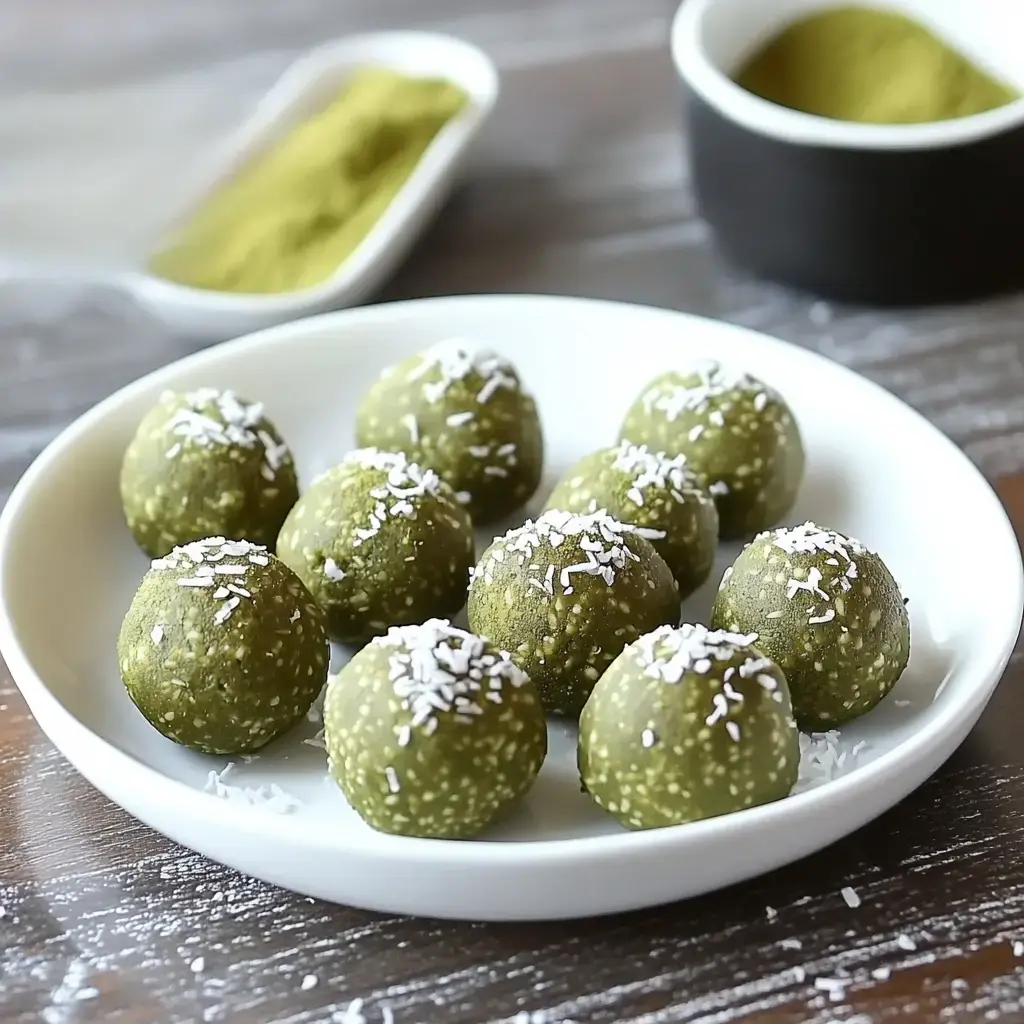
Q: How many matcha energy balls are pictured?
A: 10